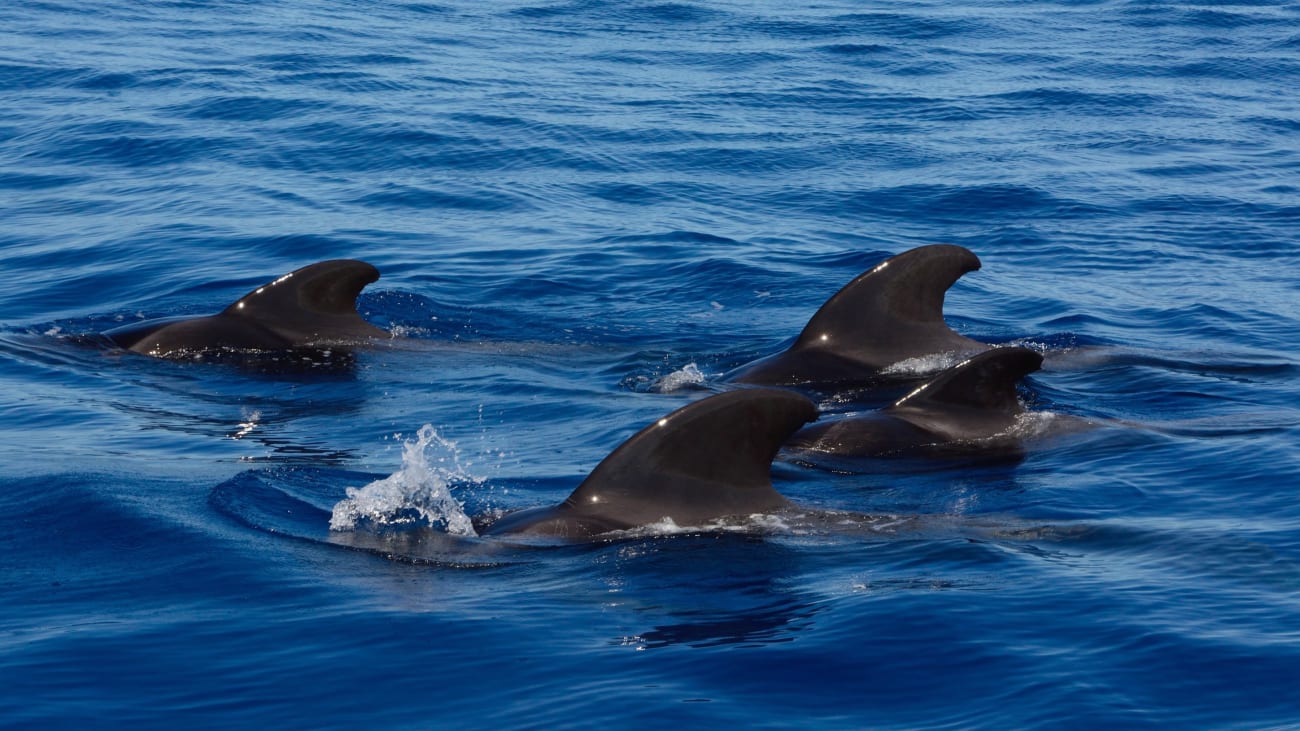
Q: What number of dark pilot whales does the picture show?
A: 4